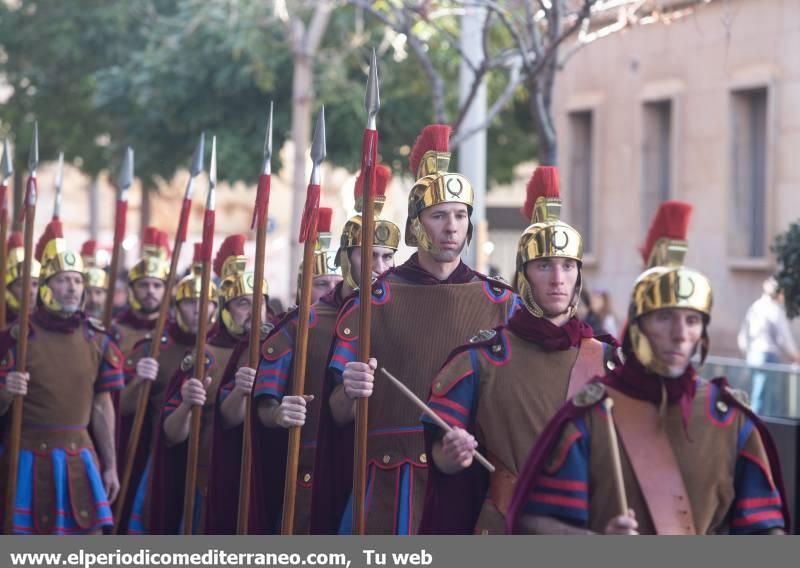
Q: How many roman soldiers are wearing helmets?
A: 11